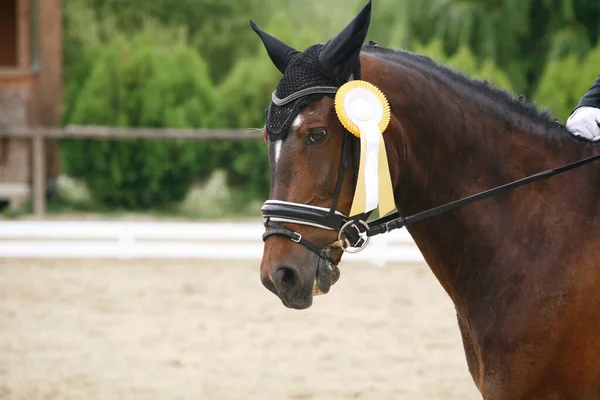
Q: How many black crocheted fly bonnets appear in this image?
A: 1